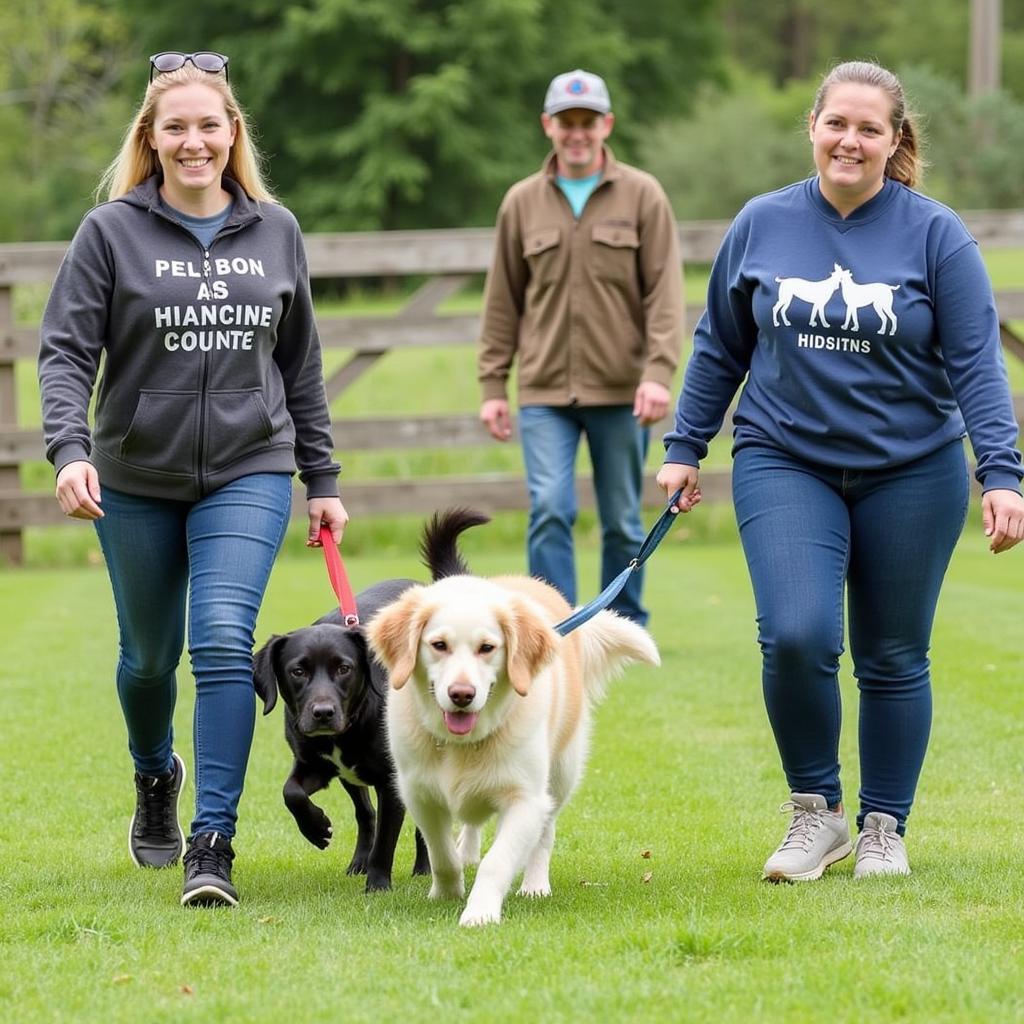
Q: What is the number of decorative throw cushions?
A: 0